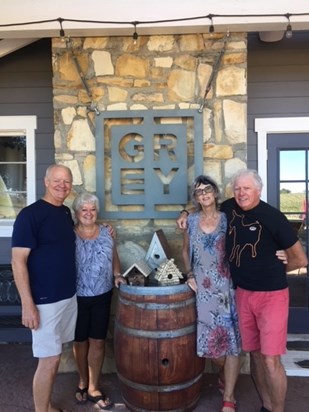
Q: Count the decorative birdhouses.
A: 3